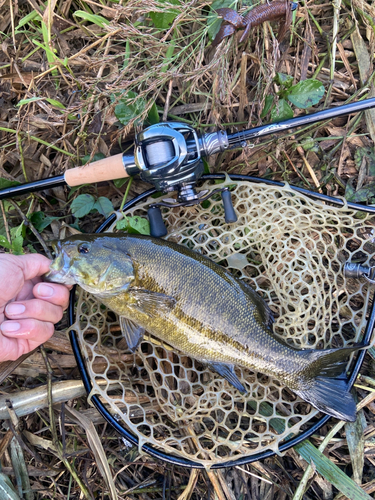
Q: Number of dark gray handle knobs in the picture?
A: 2